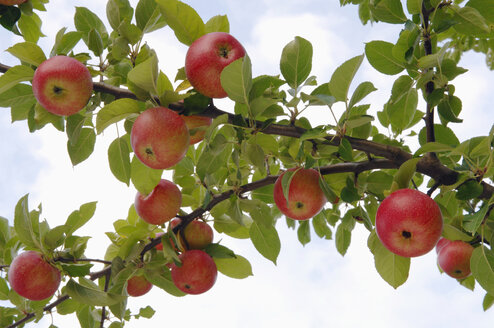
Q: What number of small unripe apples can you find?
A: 0